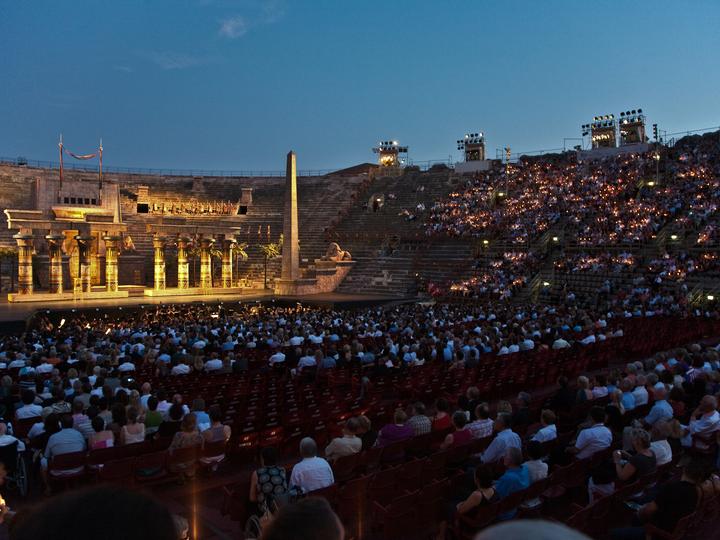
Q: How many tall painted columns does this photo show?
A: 8